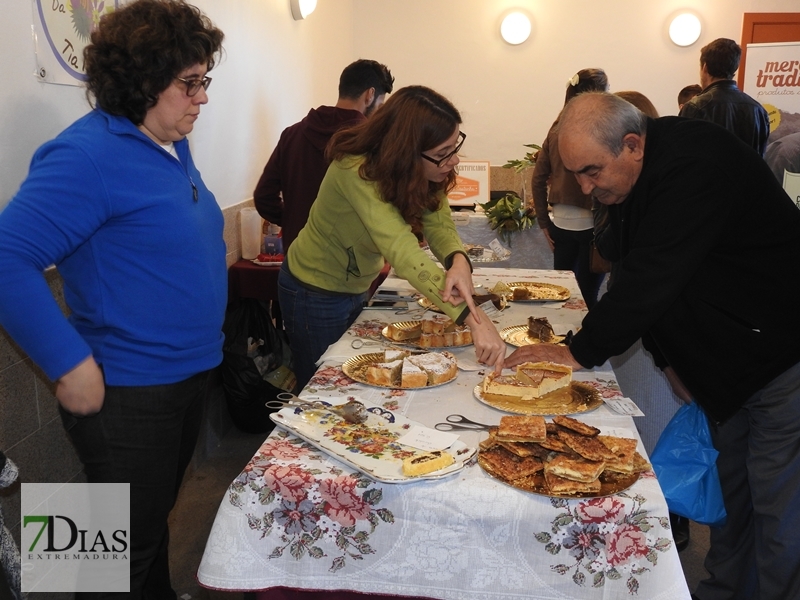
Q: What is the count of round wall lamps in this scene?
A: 3